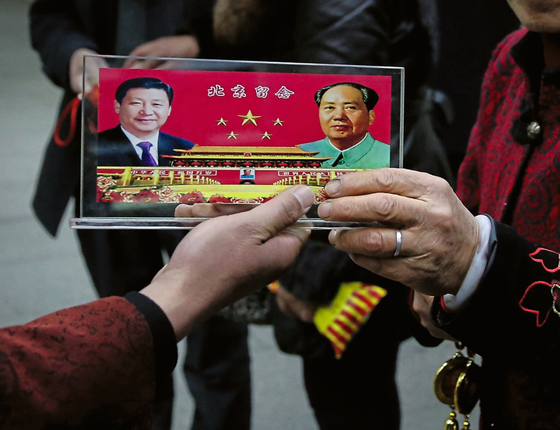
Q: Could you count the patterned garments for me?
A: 3